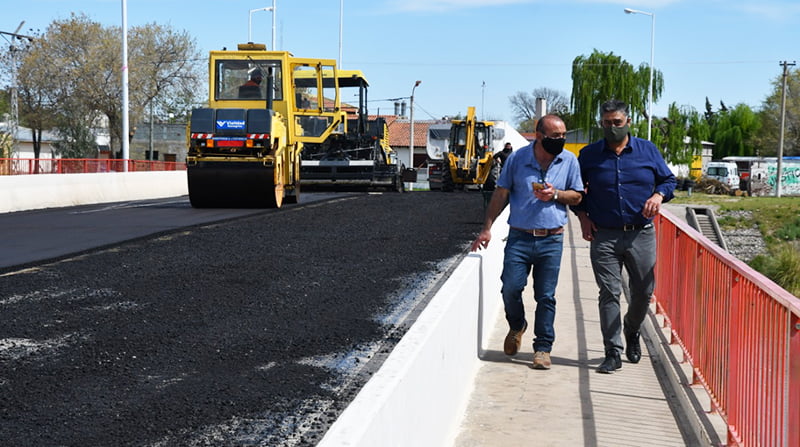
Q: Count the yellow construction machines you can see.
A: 3